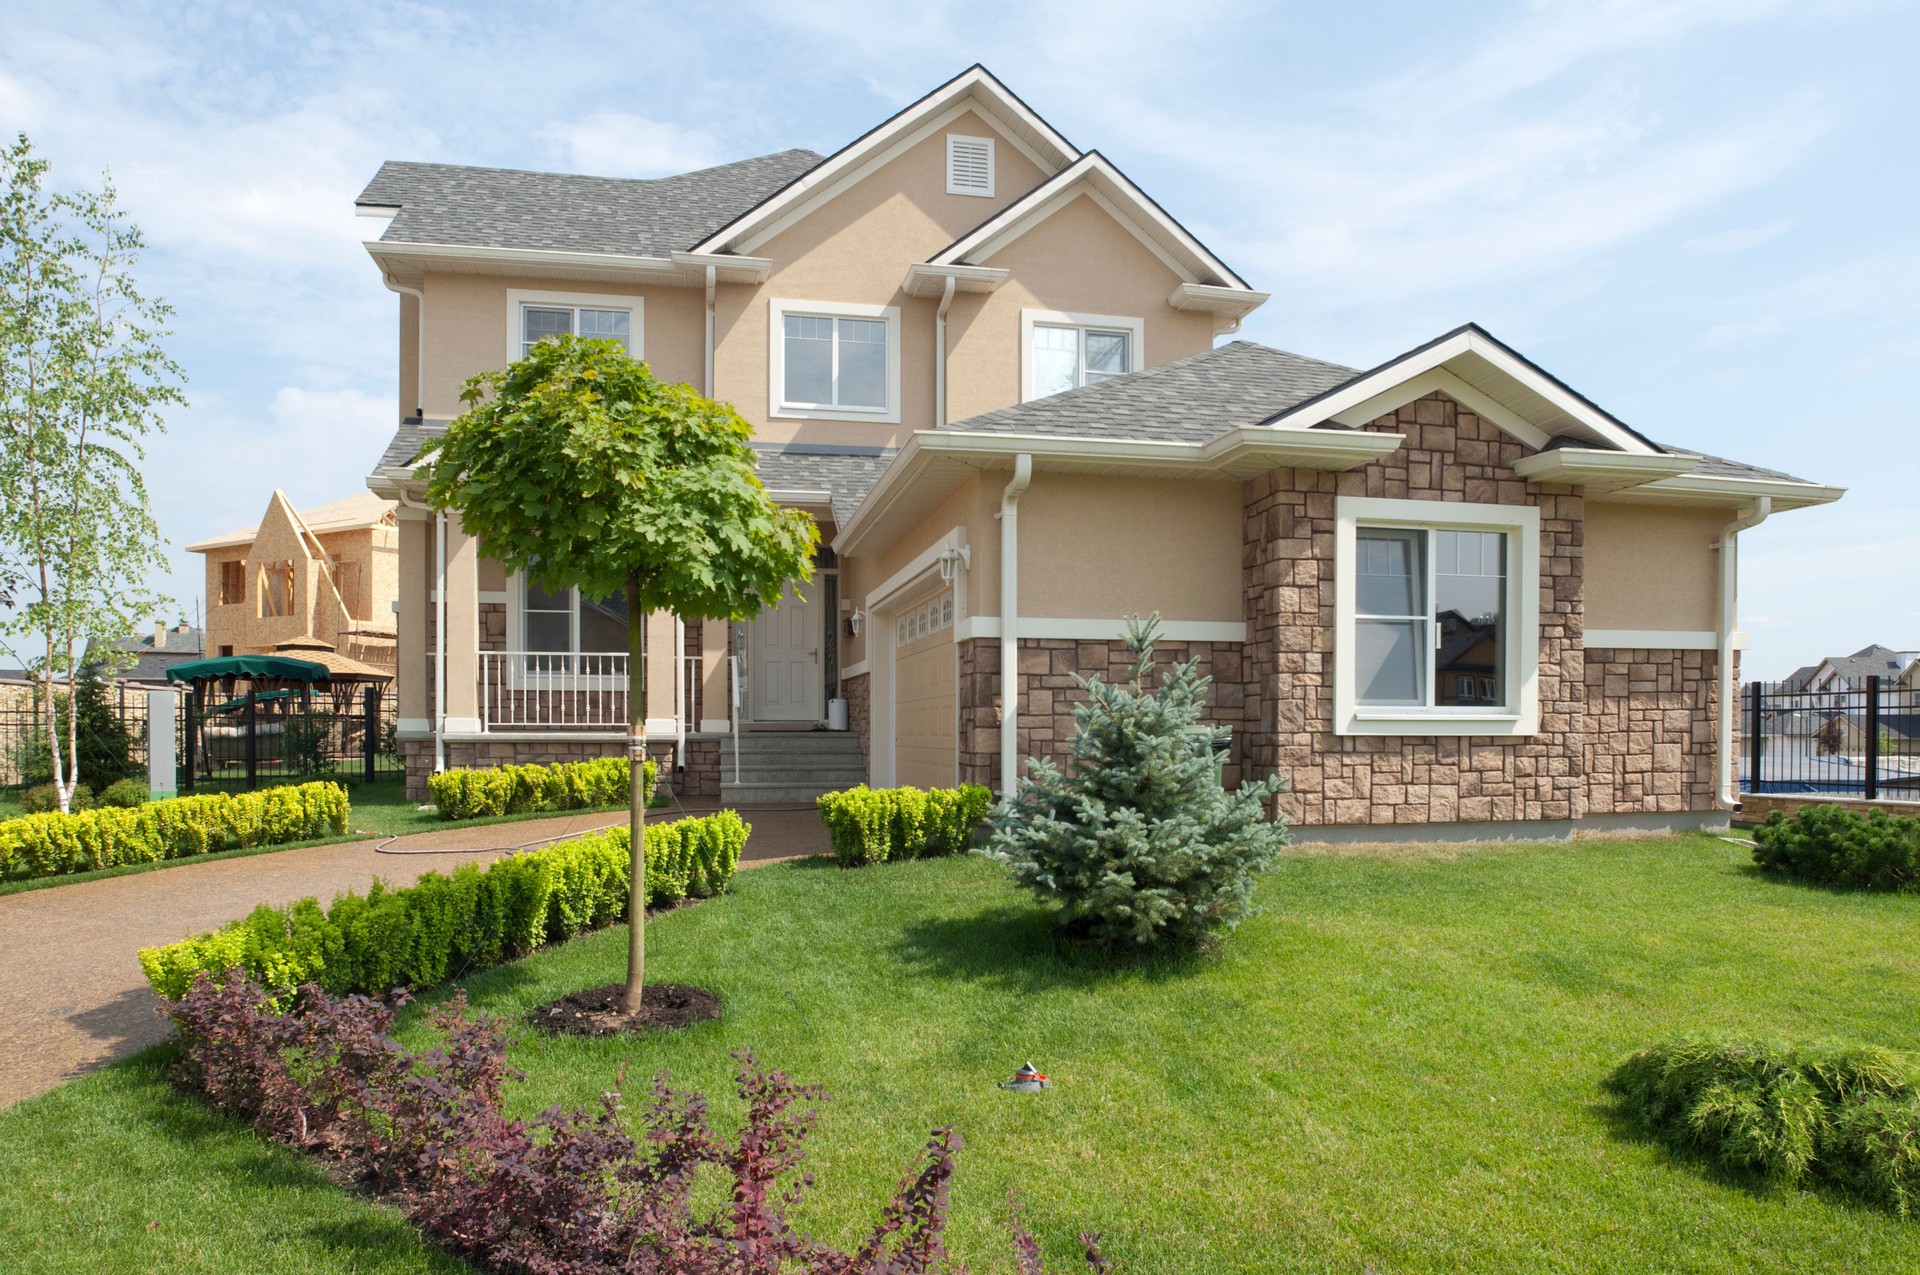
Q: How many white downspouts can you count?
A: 8